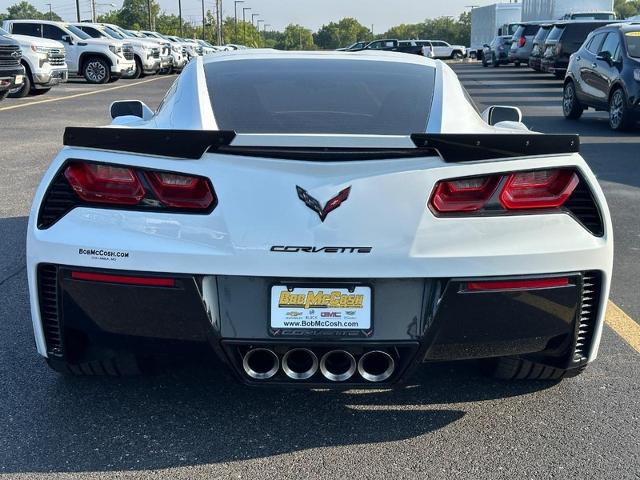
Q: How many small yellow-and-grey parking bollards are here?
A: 0